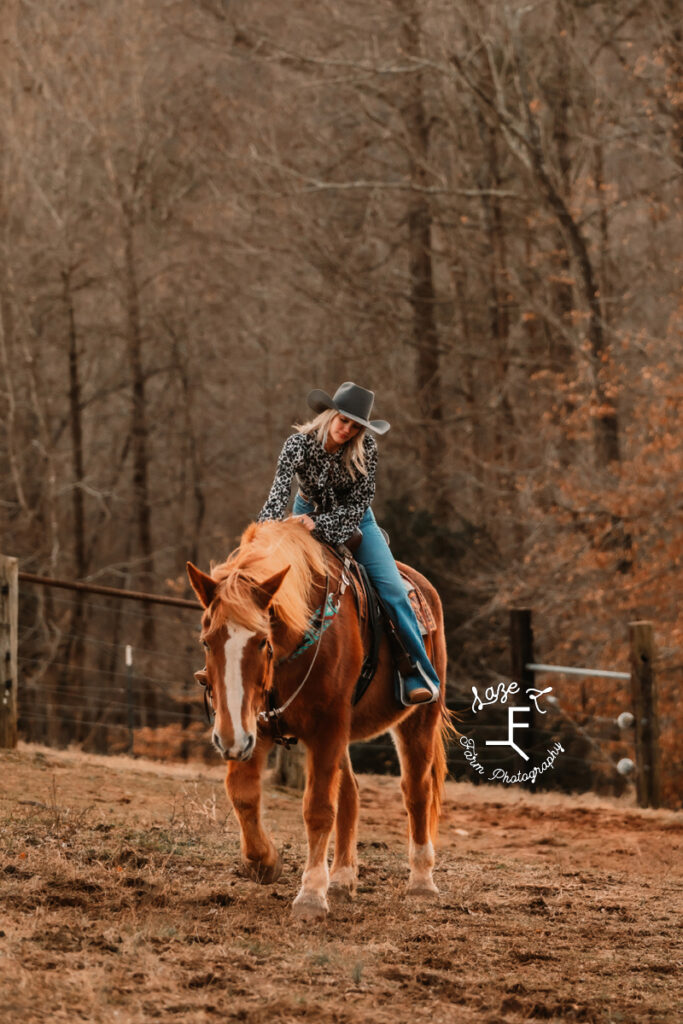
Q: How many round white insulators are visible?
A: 2